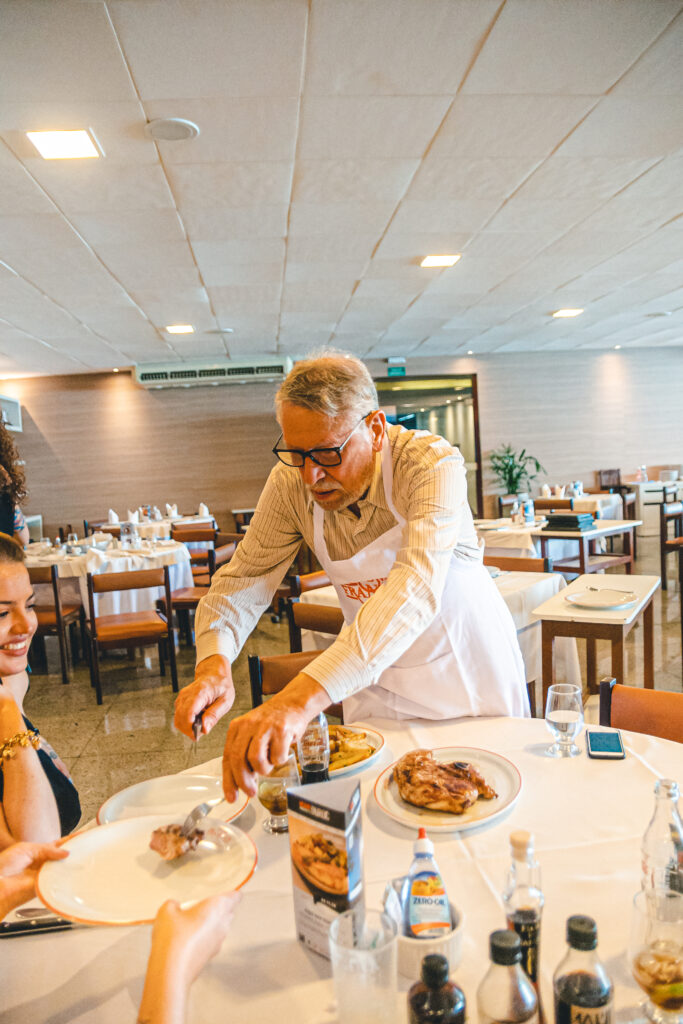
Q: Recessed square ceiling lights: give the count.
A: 4